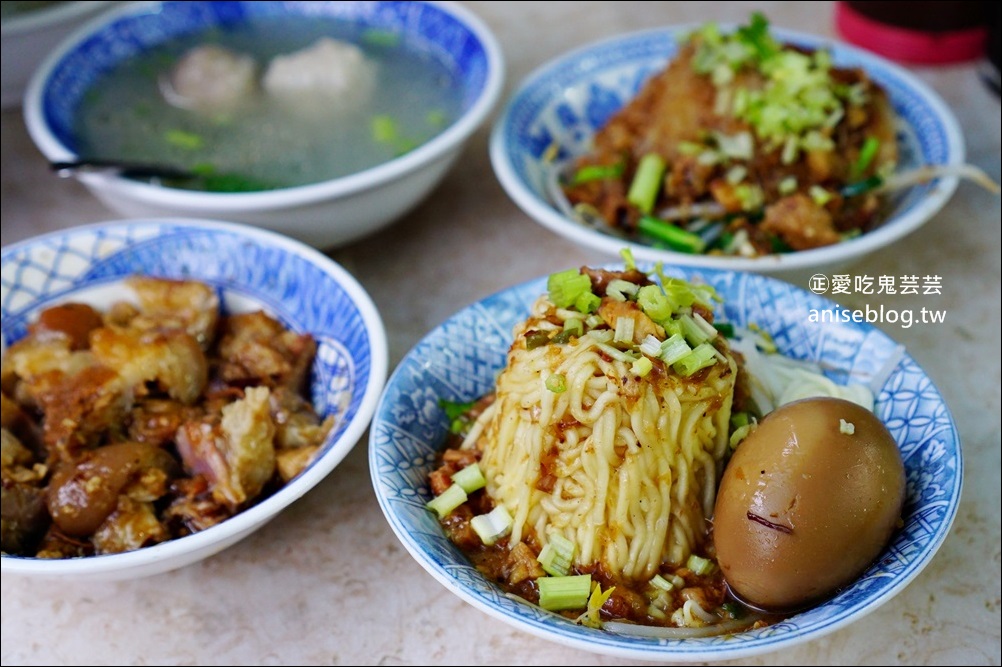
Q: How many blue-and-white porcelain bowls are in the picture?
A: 4